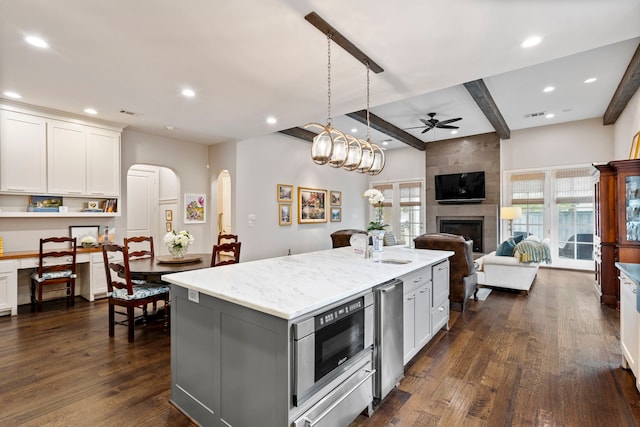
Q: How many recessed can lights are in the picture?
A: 12